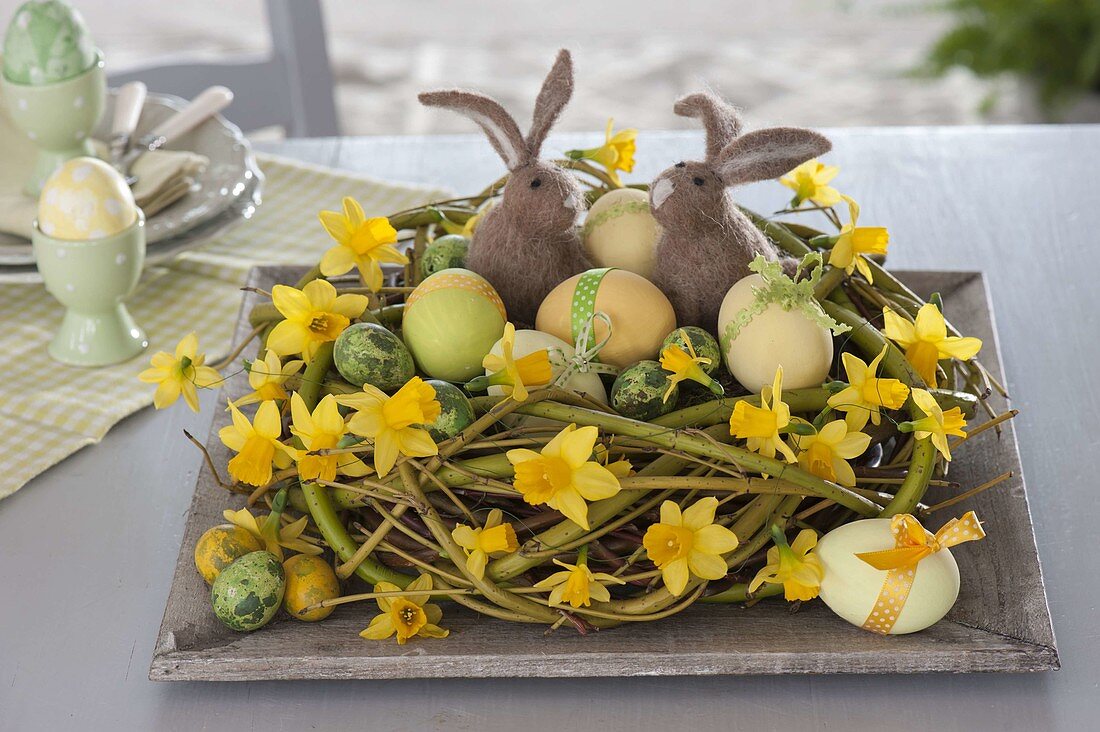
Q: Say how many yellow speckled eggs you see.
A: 2